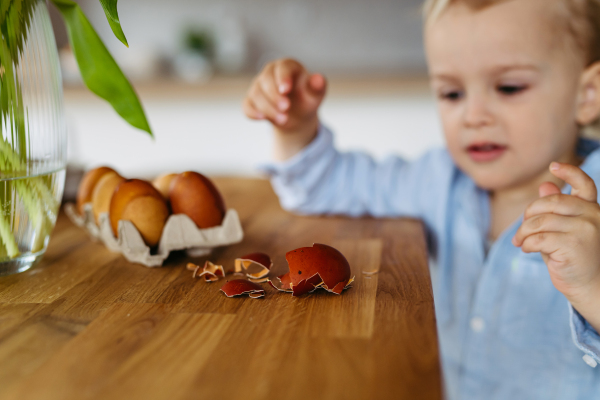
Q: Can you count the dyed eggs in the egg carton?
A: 6